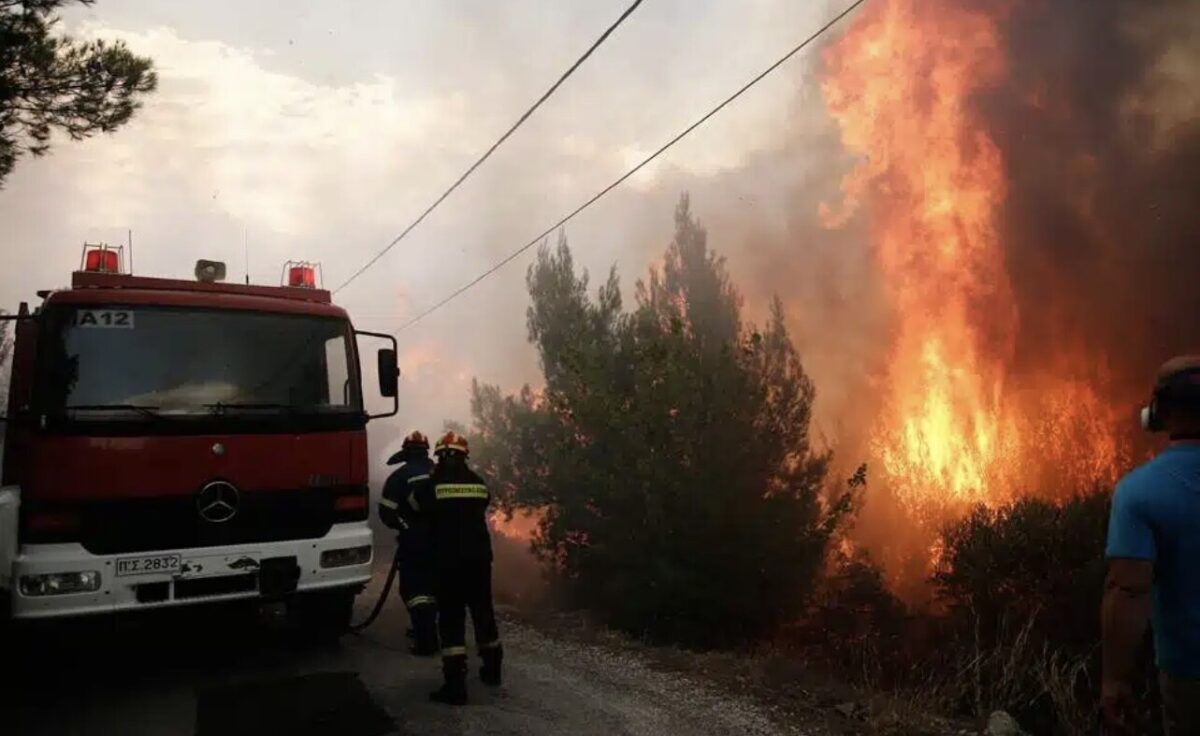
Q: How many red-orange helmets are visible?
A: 2